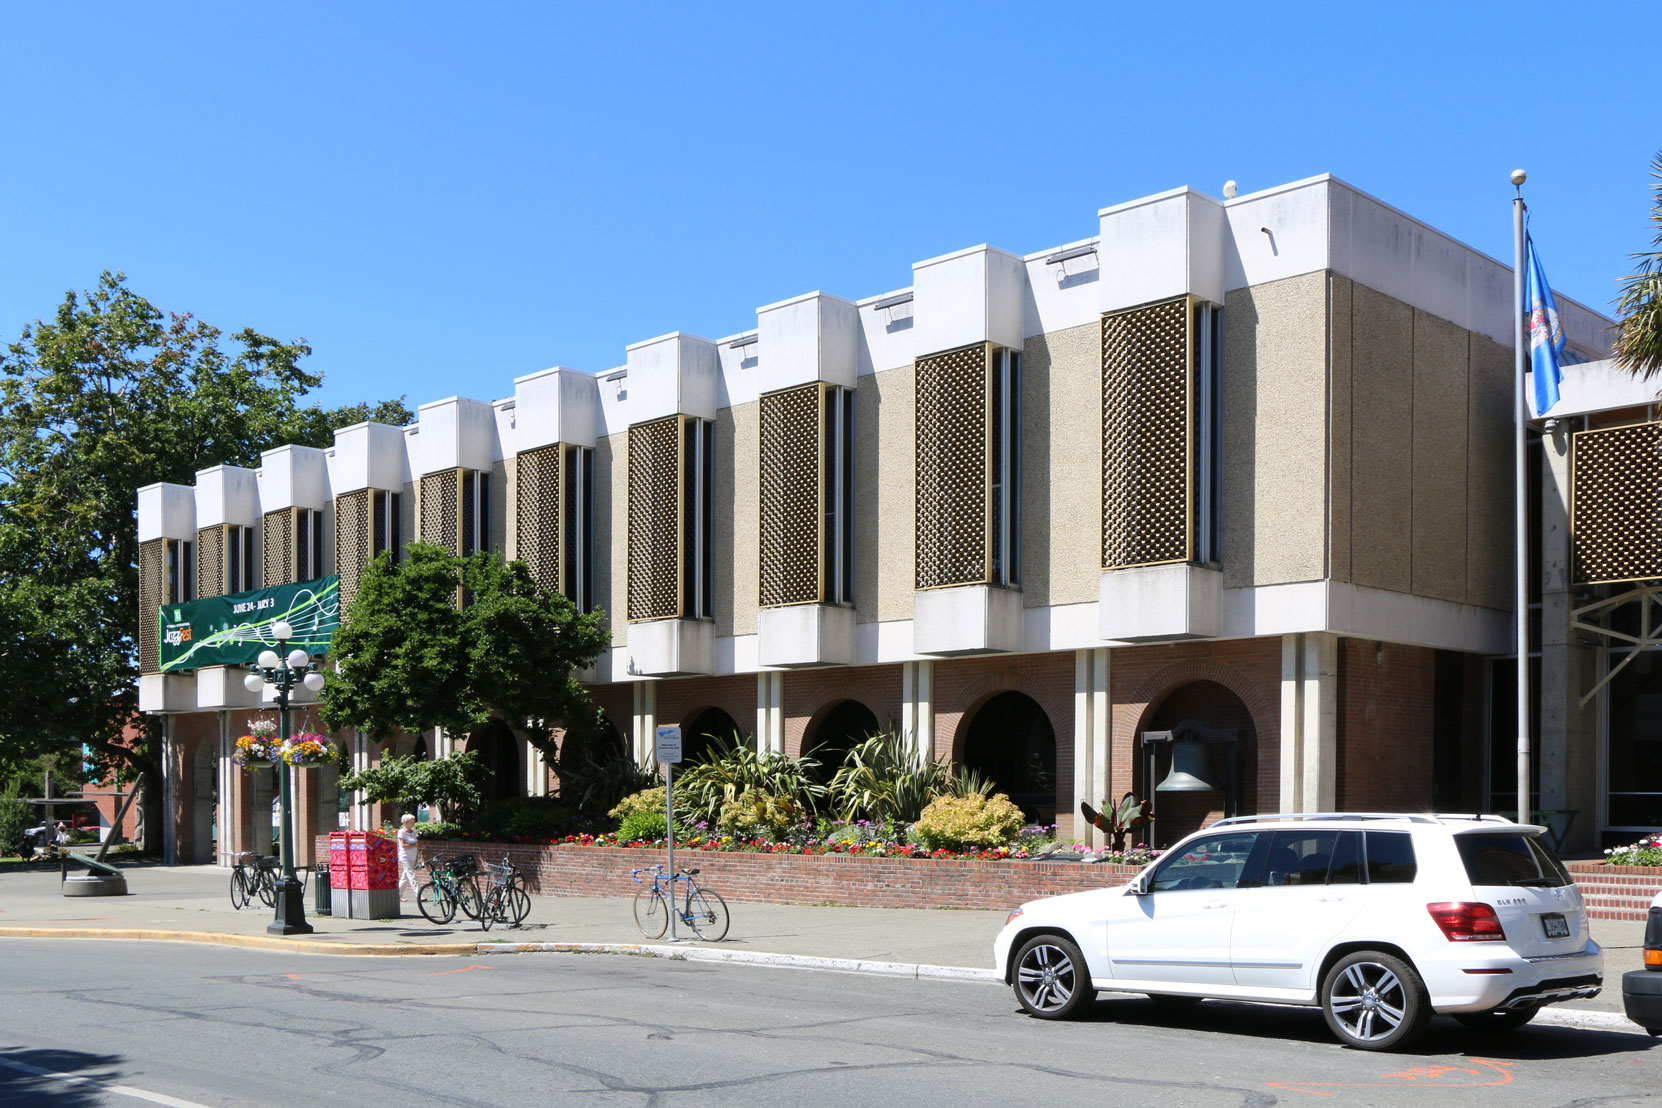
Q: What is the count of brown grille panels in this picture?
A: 11